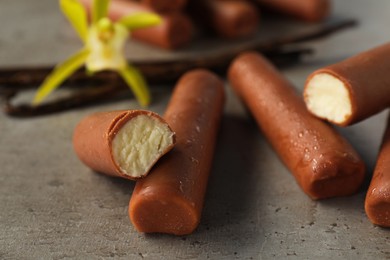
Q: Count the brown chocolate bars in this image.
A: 9